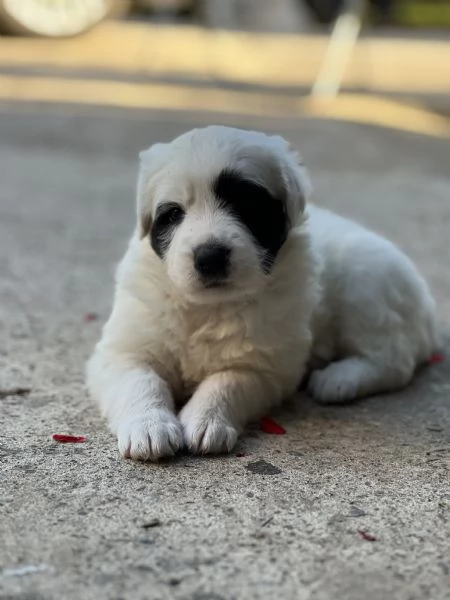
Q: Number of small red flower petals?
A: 5